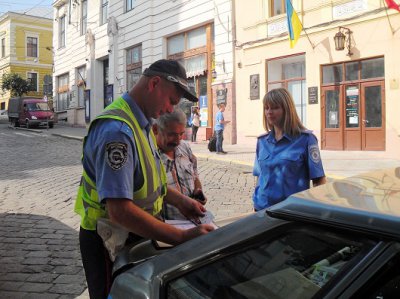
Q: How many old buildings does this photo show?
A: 3